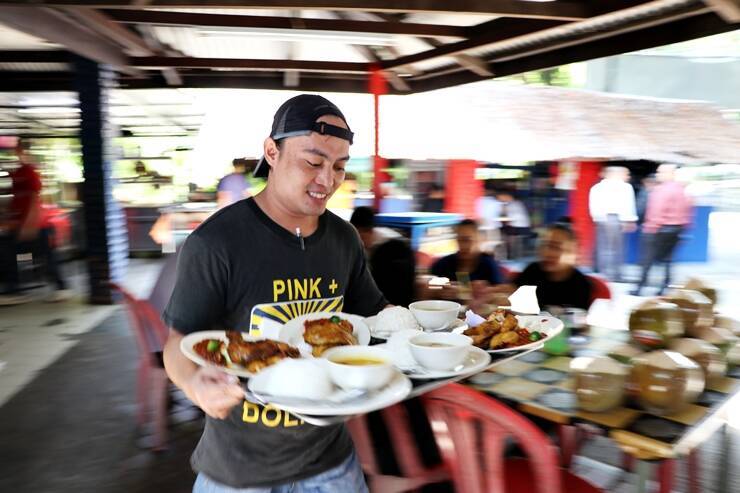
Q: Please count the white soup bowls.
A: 3